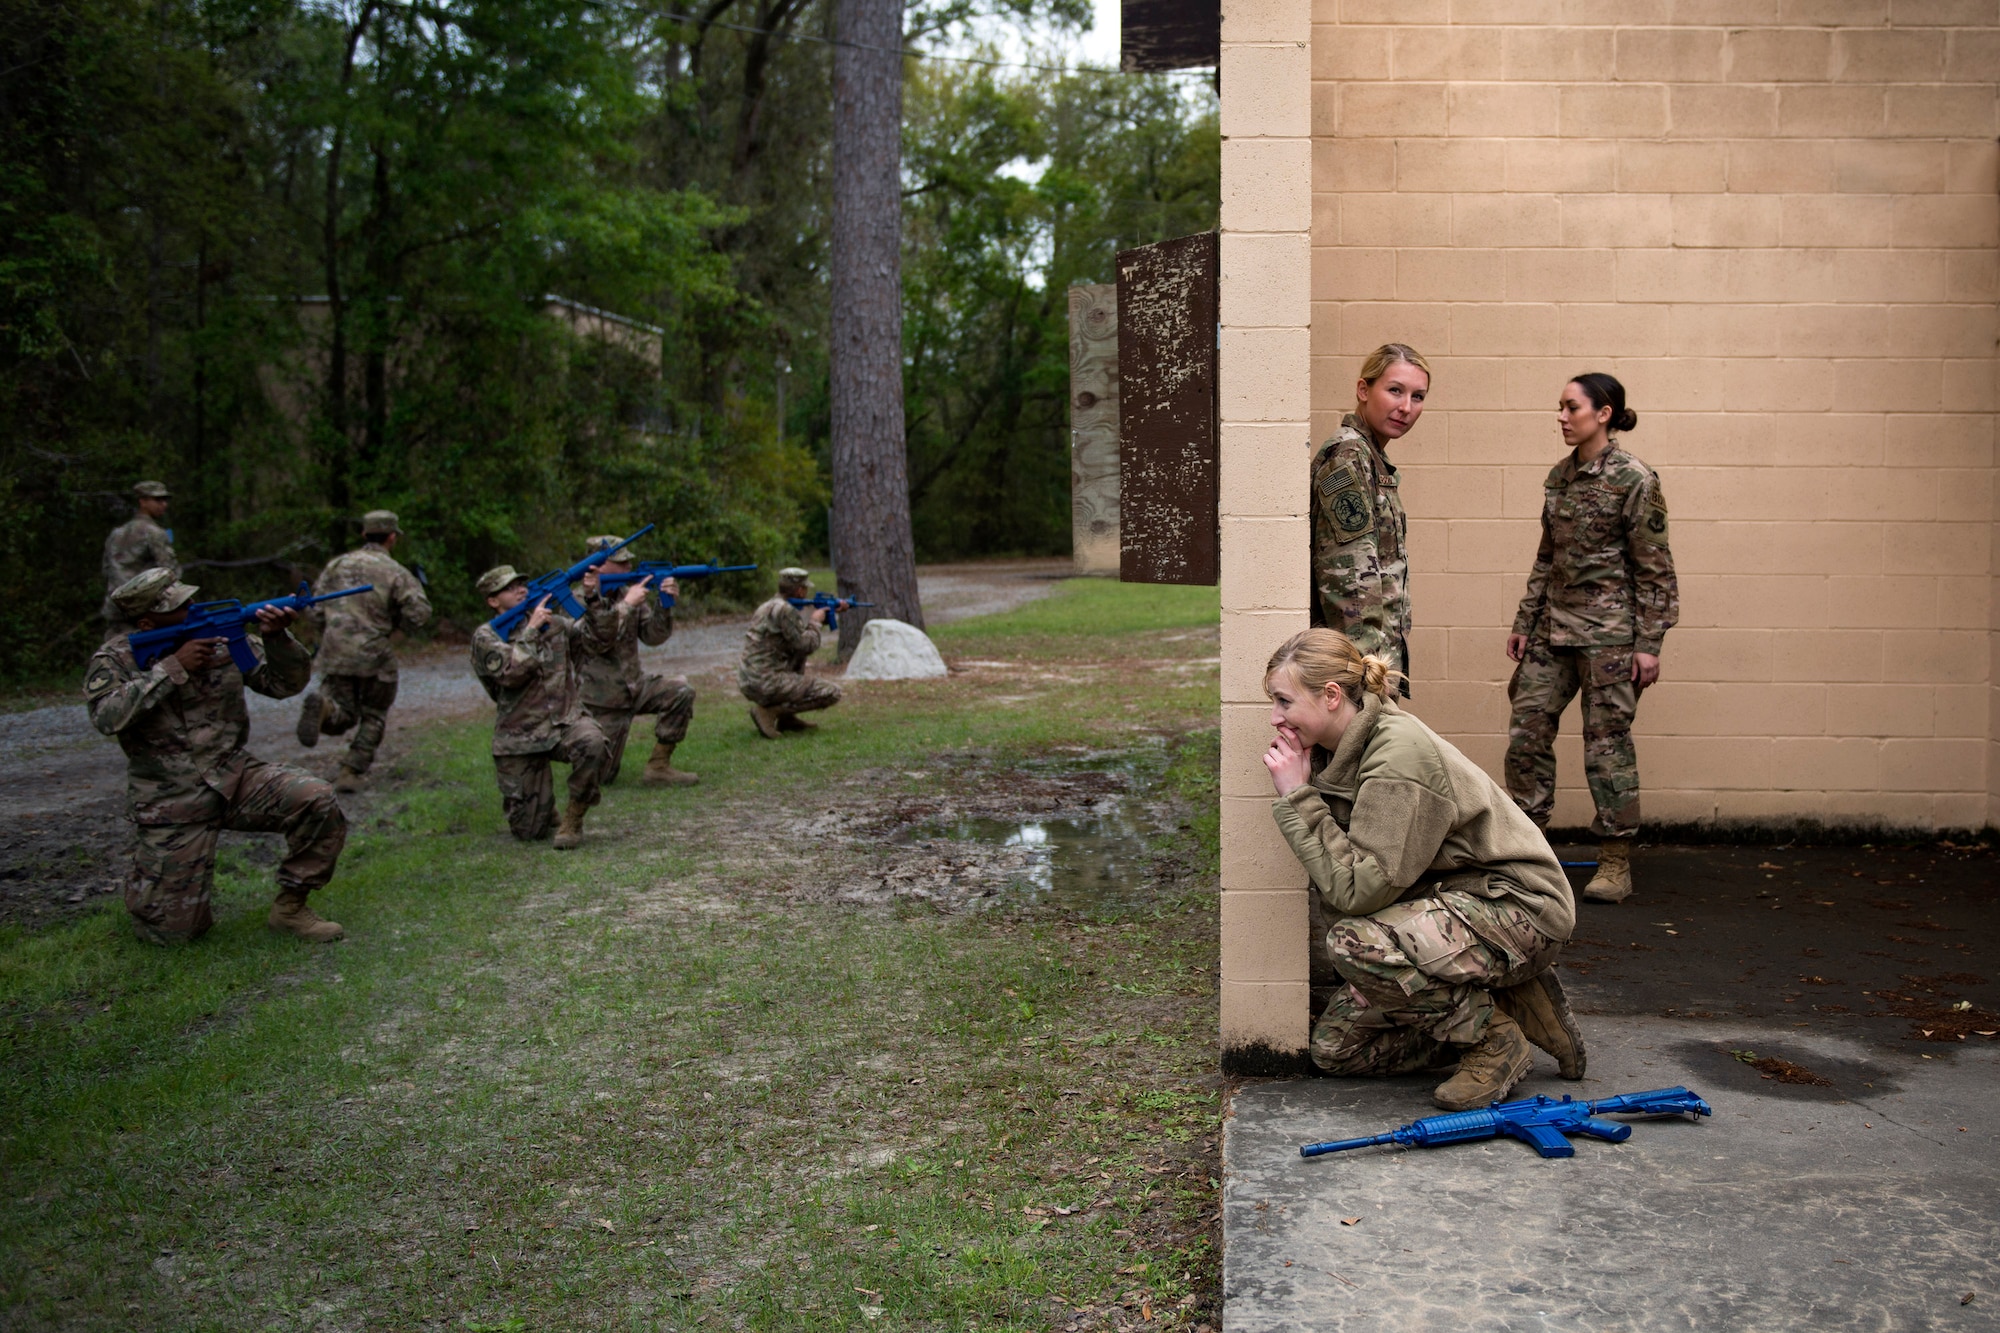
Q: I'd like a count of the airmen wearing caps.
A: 6